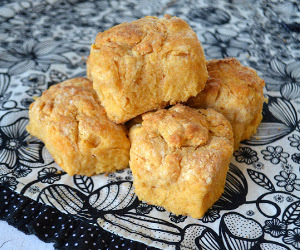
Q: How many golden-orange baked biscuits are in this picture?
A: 4